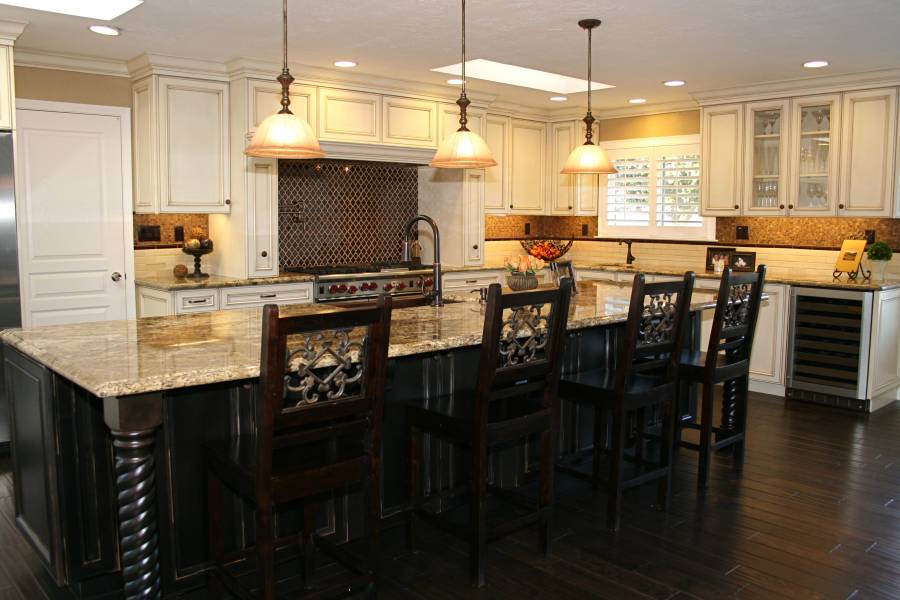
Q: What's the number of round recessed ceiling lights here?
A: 7